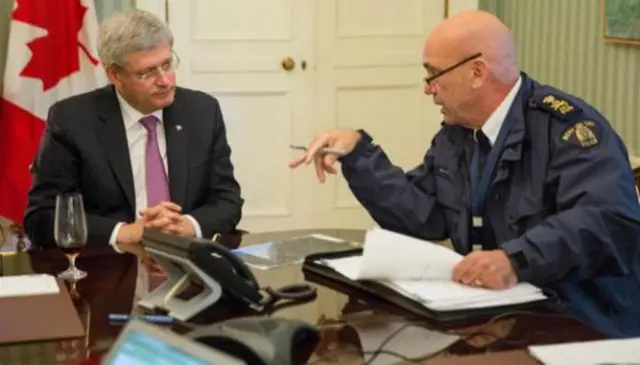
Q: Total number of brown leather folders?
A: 2